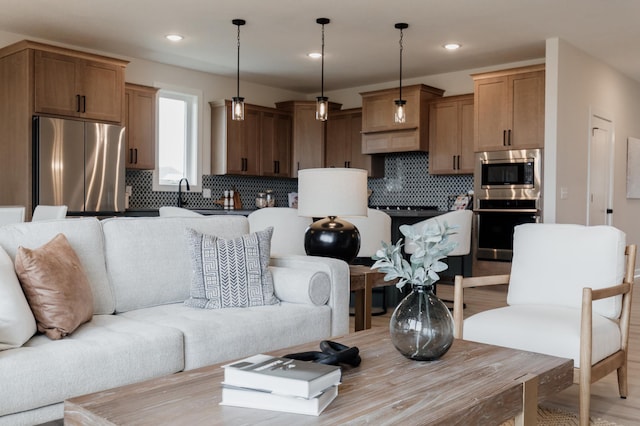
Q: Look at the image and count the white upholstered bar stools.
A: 4